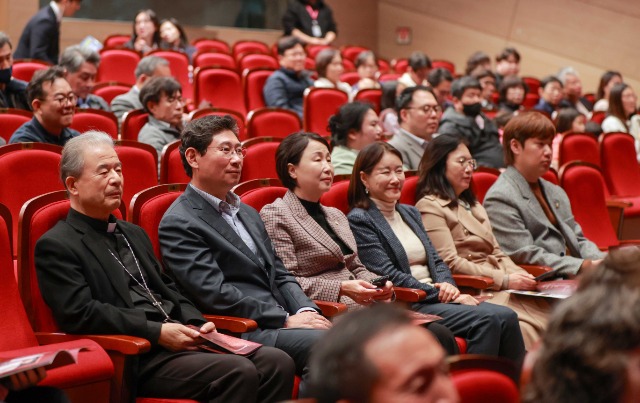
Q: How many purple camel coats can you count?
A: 0